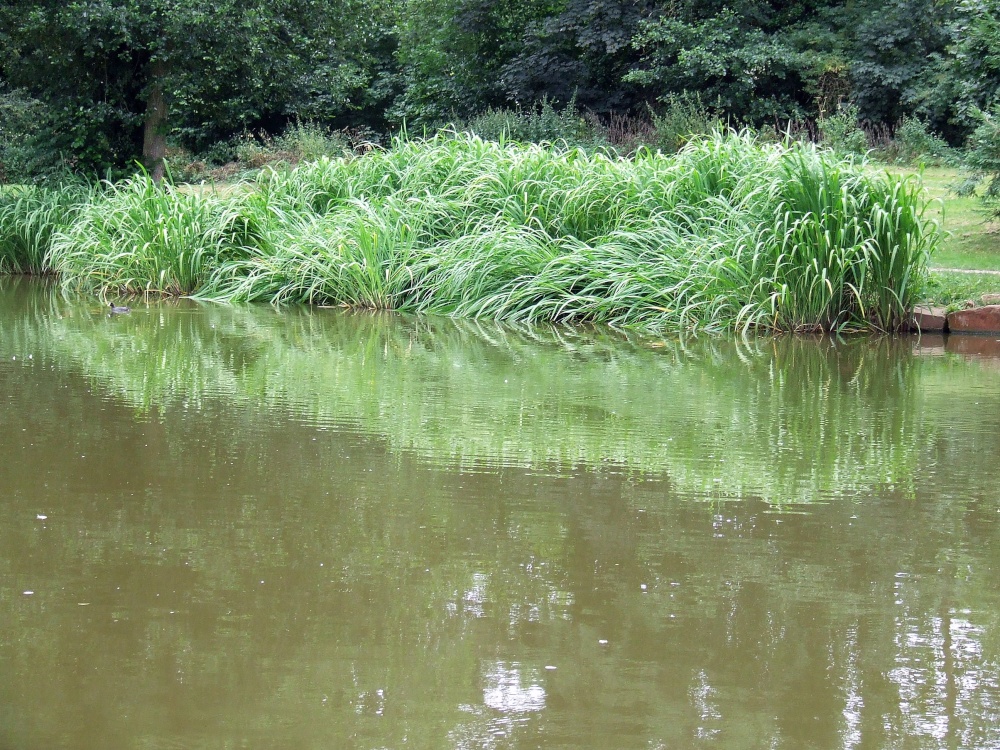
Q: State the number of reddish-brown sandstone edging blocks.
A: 2